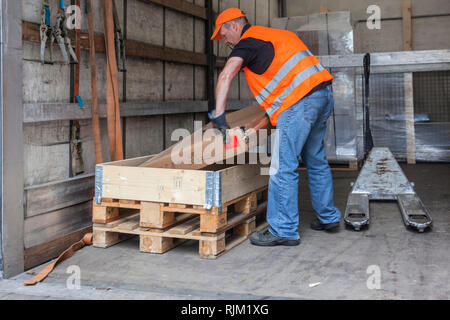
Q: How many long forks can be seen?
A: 2